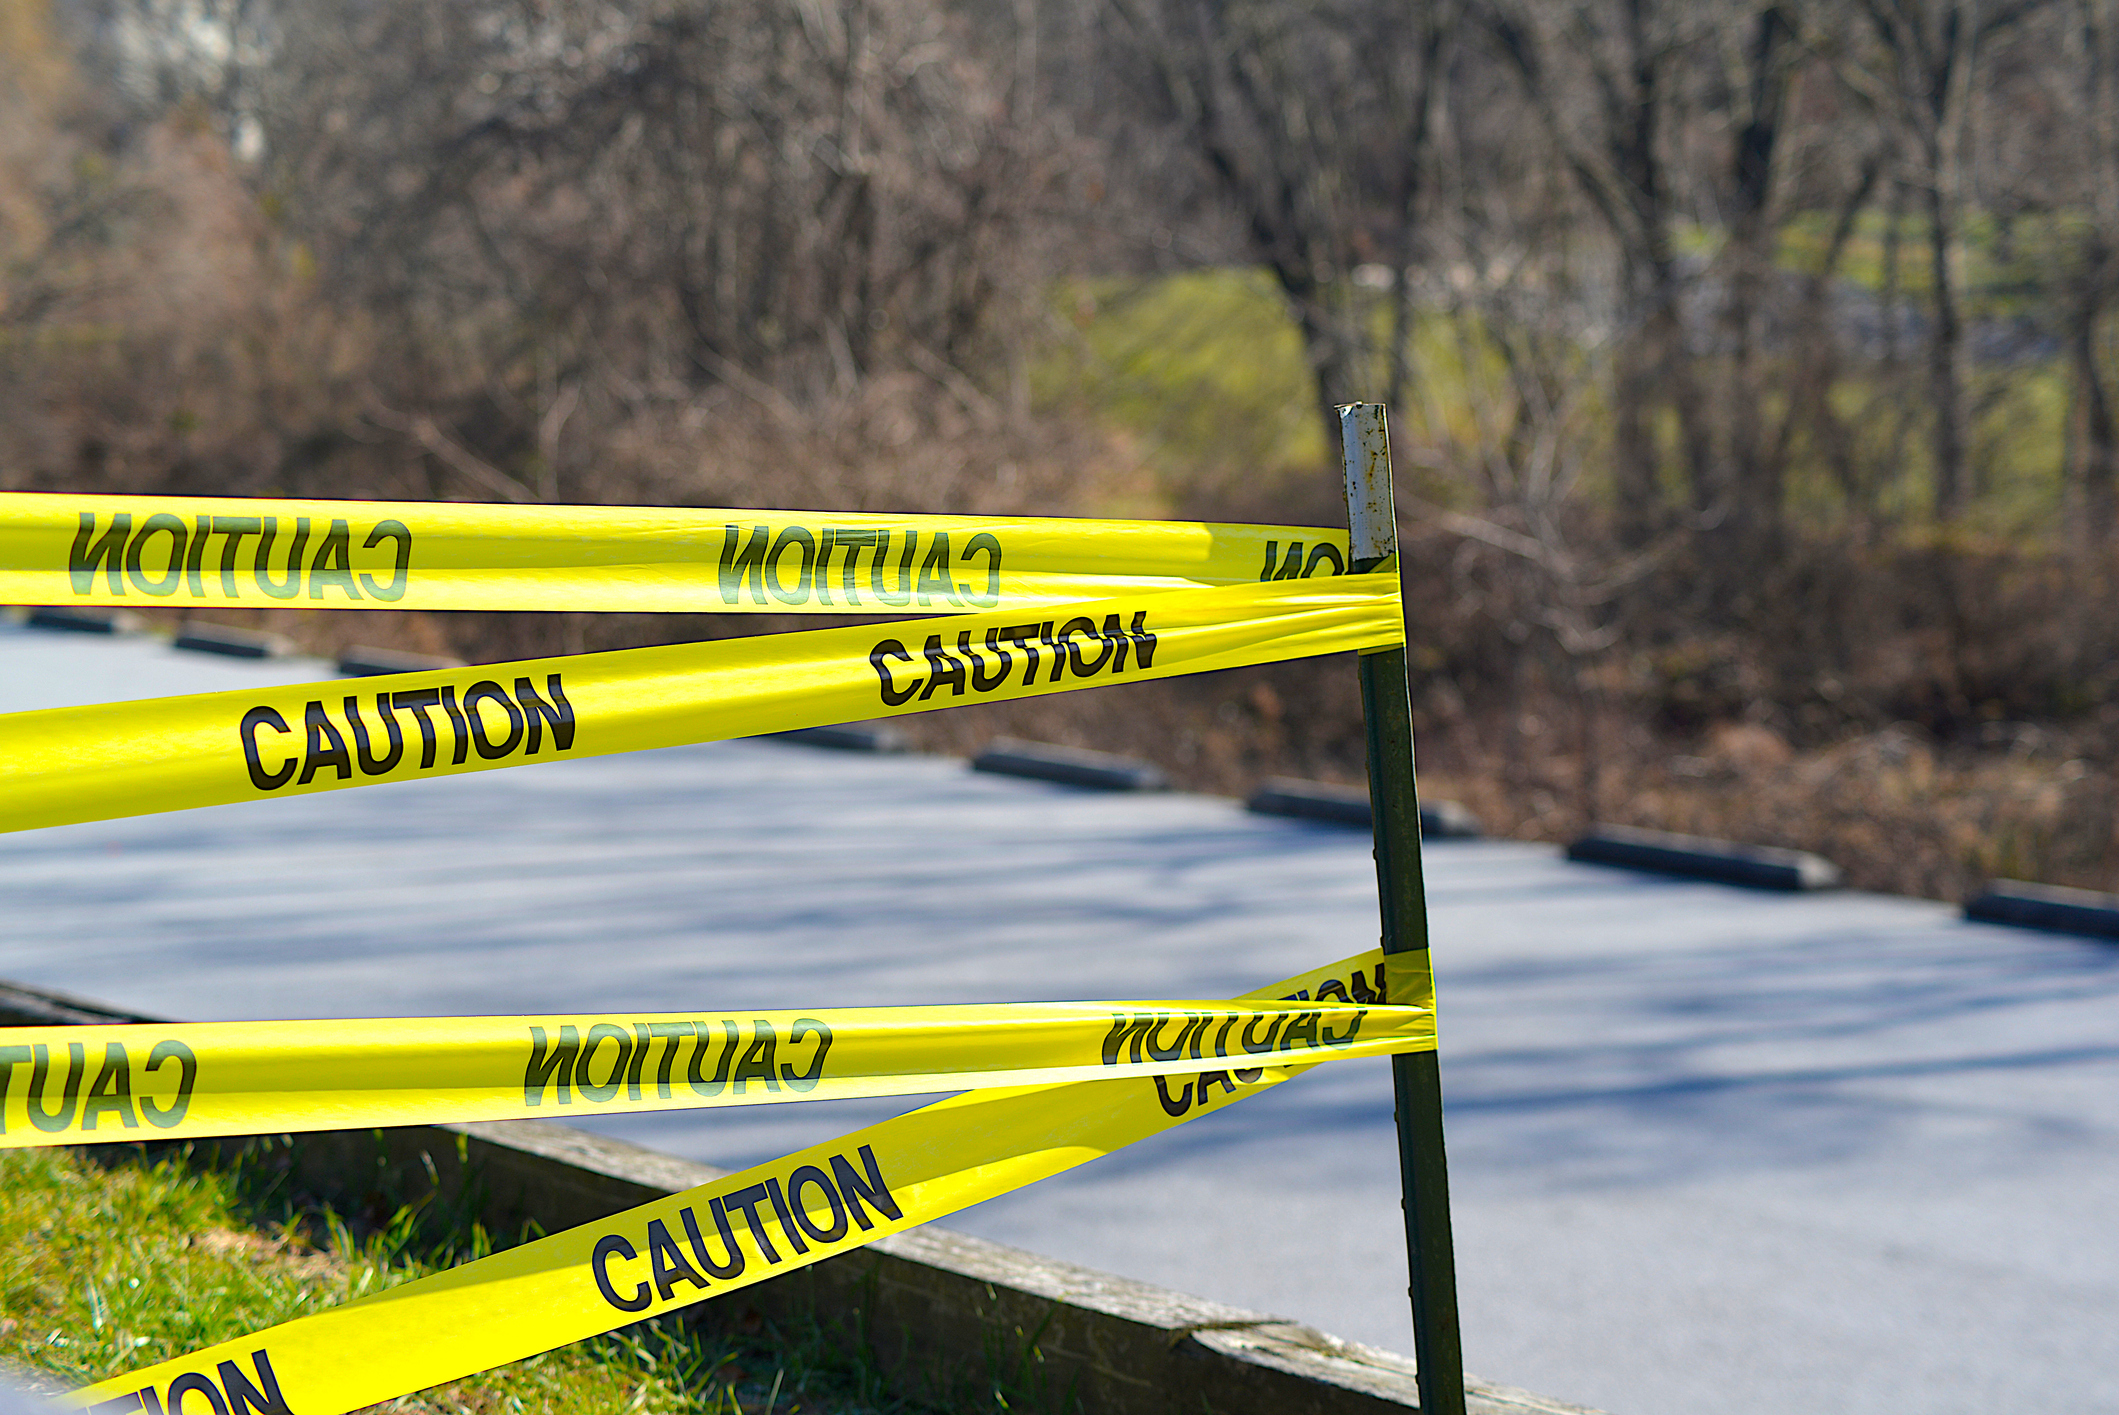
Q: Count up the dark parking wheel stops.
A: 8